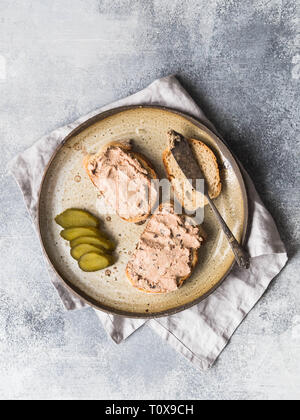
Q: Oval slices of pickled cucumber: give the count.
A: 5